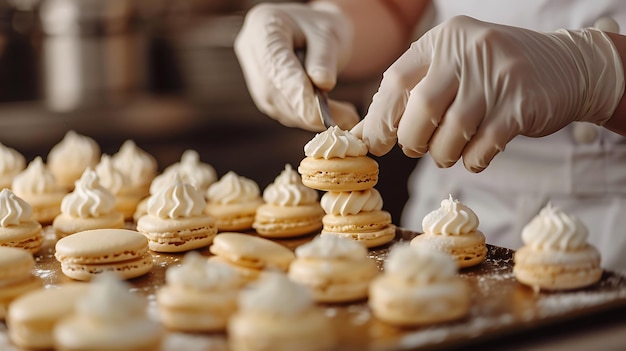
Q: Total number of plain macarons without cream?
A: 4